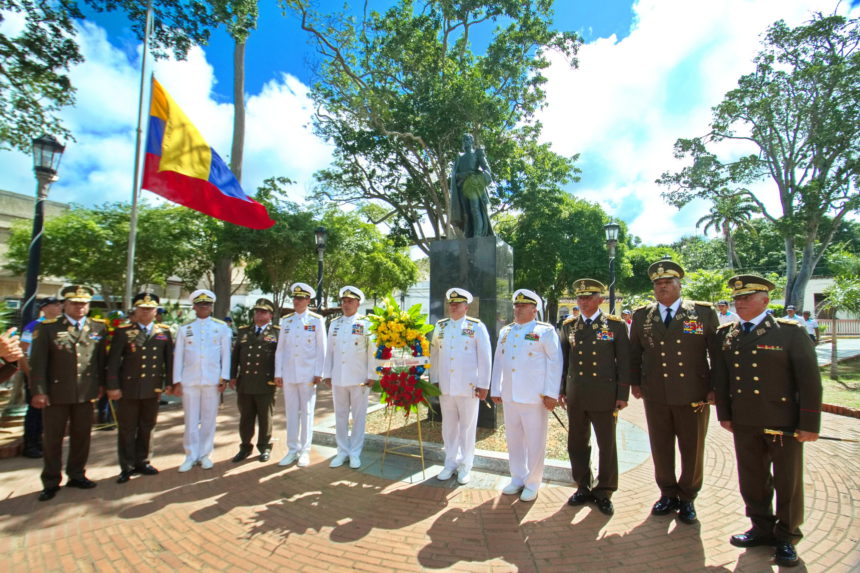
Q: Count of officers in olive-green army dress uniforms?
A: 6